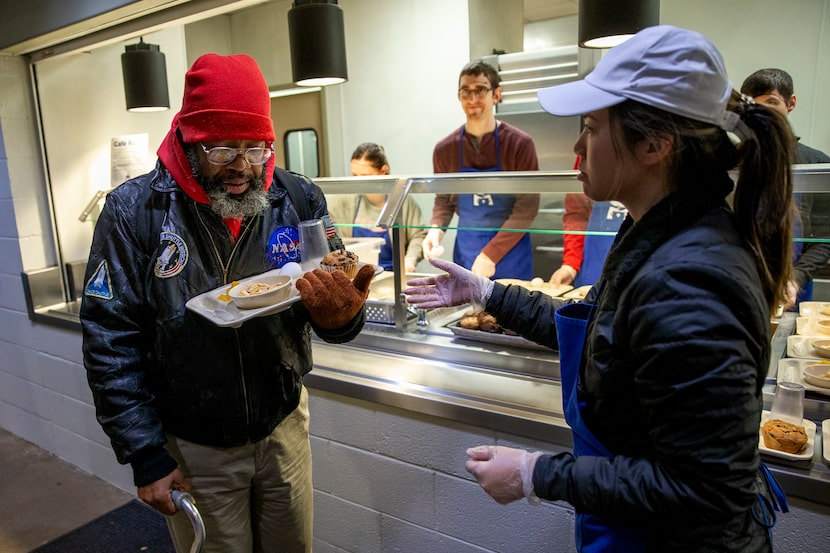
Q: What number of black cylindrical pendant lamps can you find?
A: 3